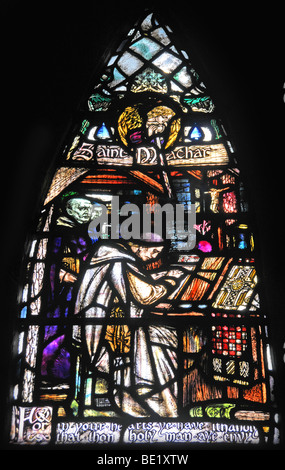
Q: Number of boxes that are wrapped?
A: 0